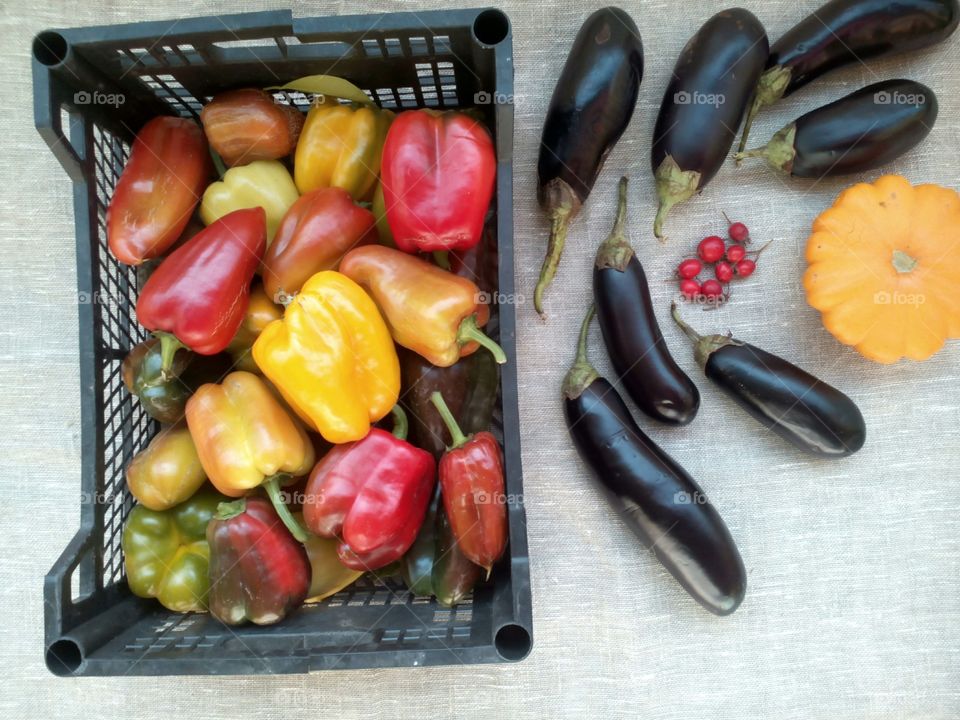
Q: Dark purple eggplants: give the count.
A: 7